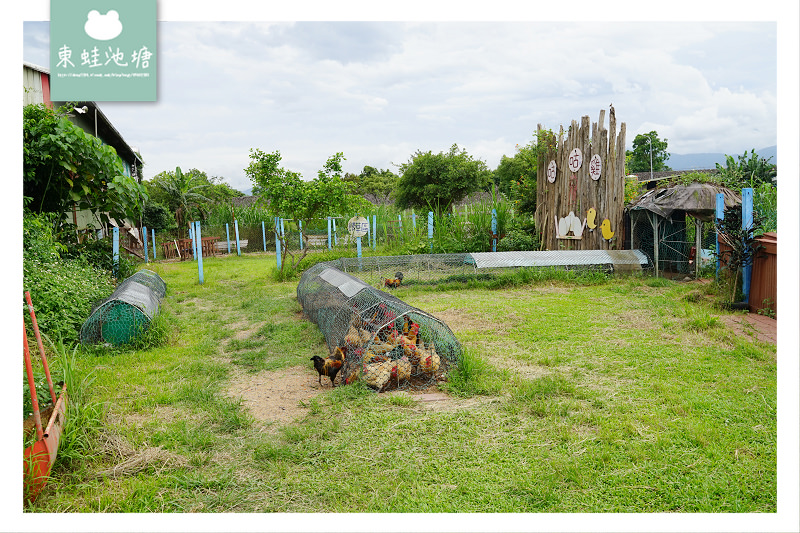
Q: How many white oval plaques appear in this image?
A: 3